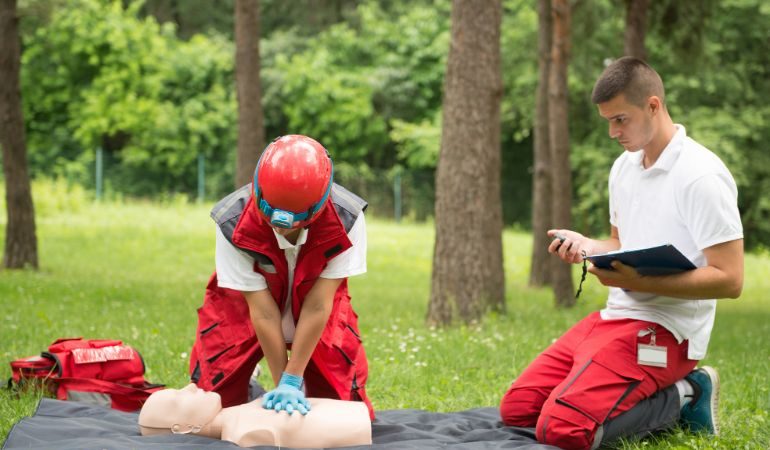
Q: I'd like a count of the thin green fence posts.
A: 3